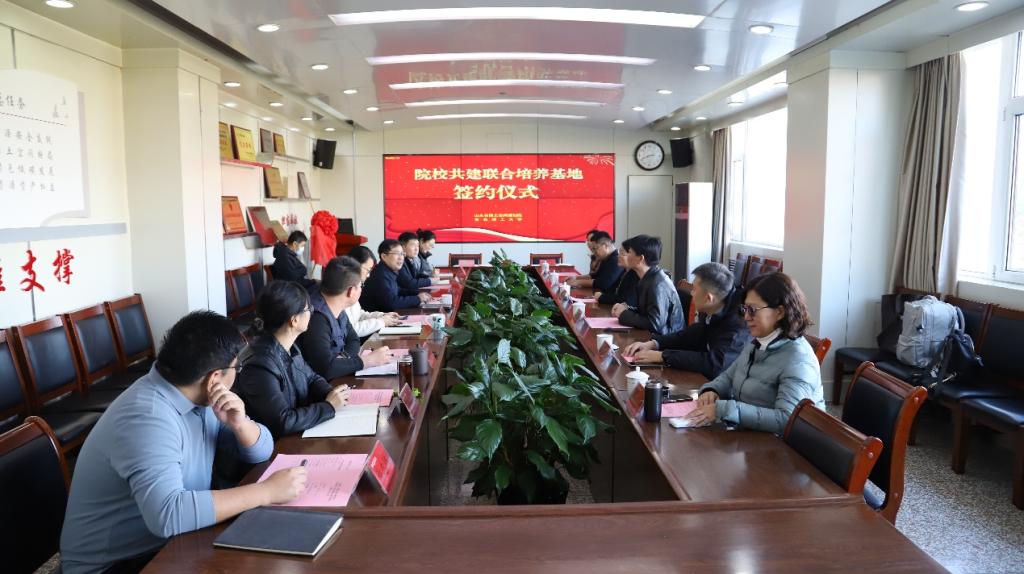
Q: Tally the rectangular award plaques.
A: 9